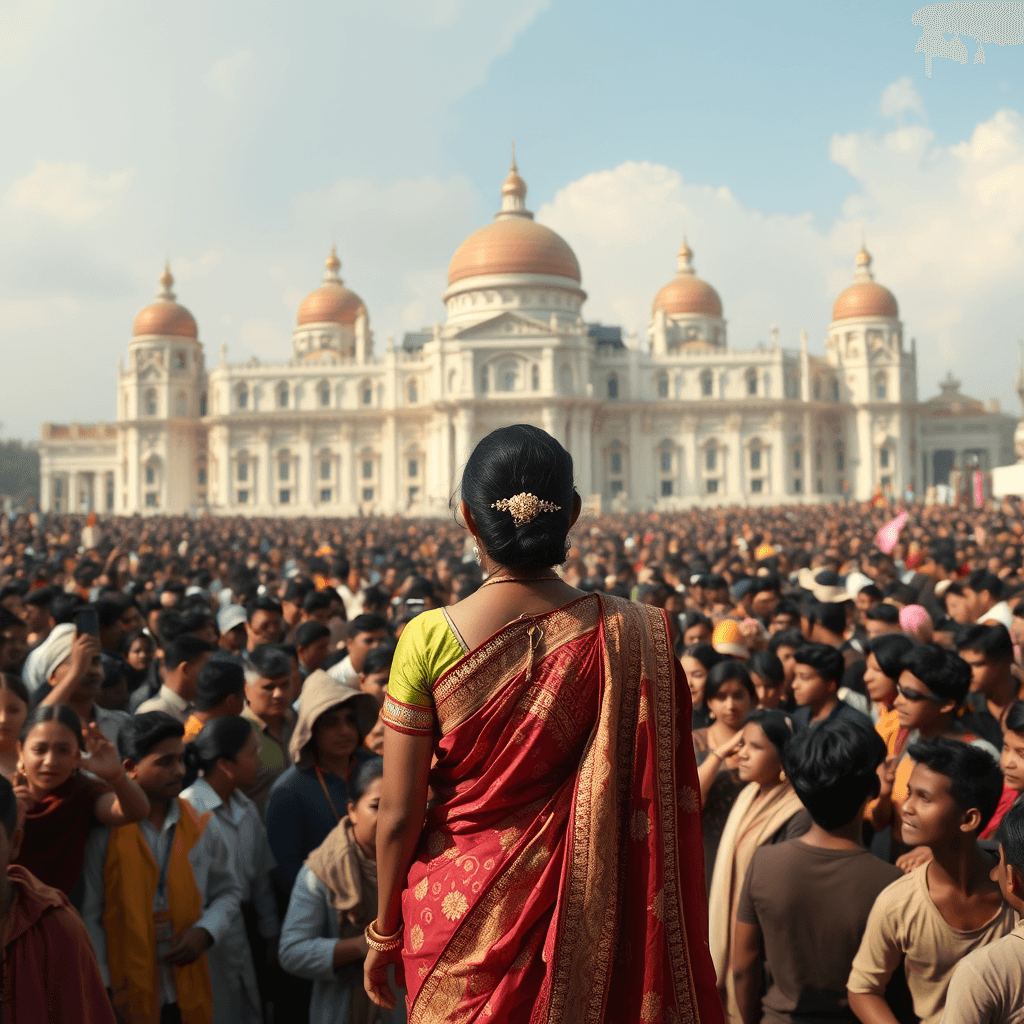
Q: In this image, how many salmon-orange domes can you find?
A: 5